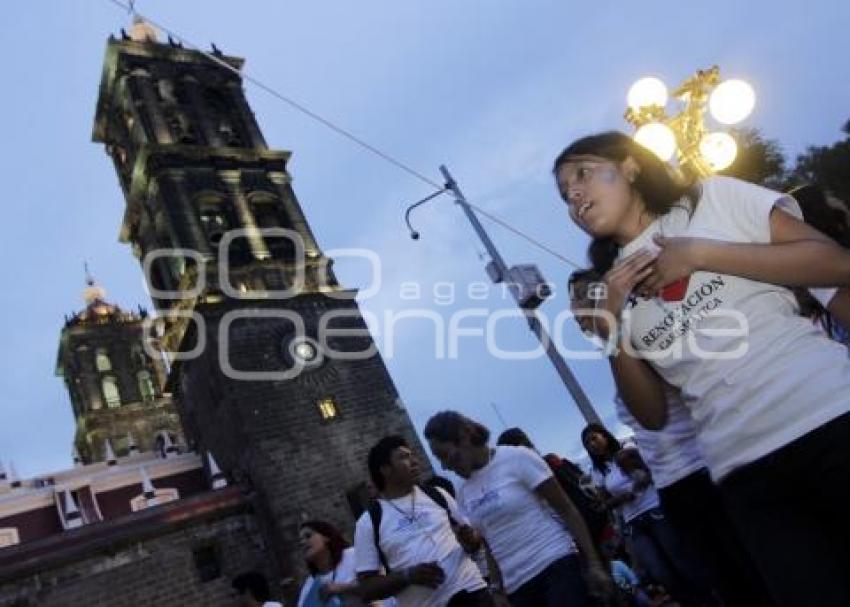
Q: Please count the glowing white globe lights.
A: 4